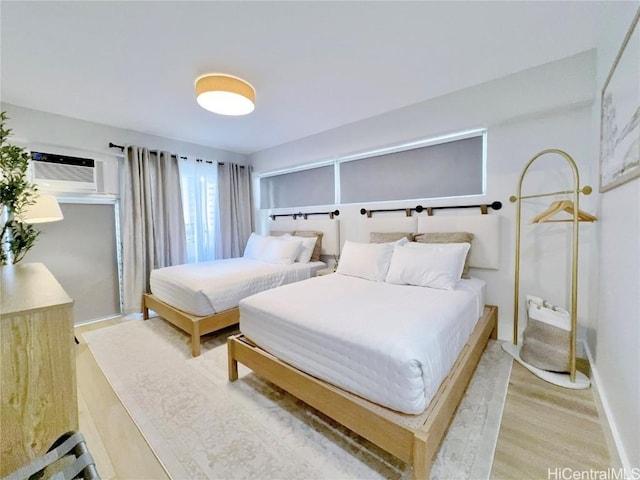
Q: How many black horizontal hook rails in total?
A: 2